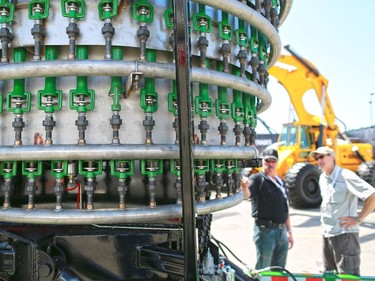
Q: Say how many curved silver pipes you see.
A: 5